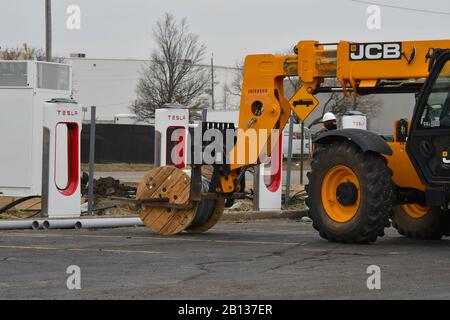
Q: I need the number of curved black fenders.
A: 1